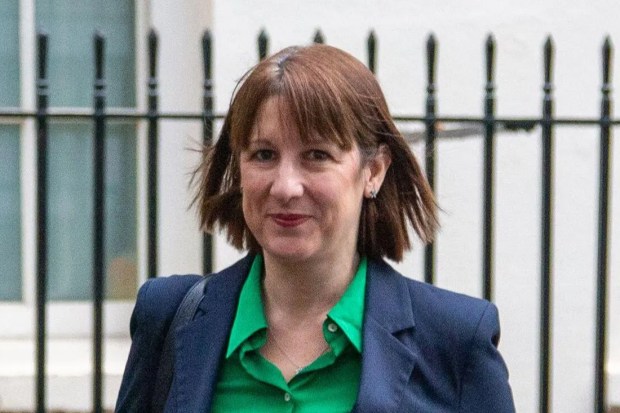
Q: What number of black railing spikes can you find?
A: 11